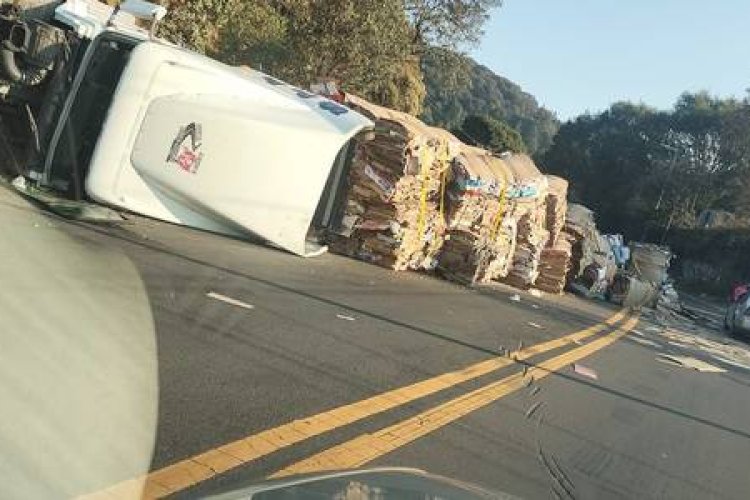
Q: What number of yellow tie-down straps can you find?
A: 3